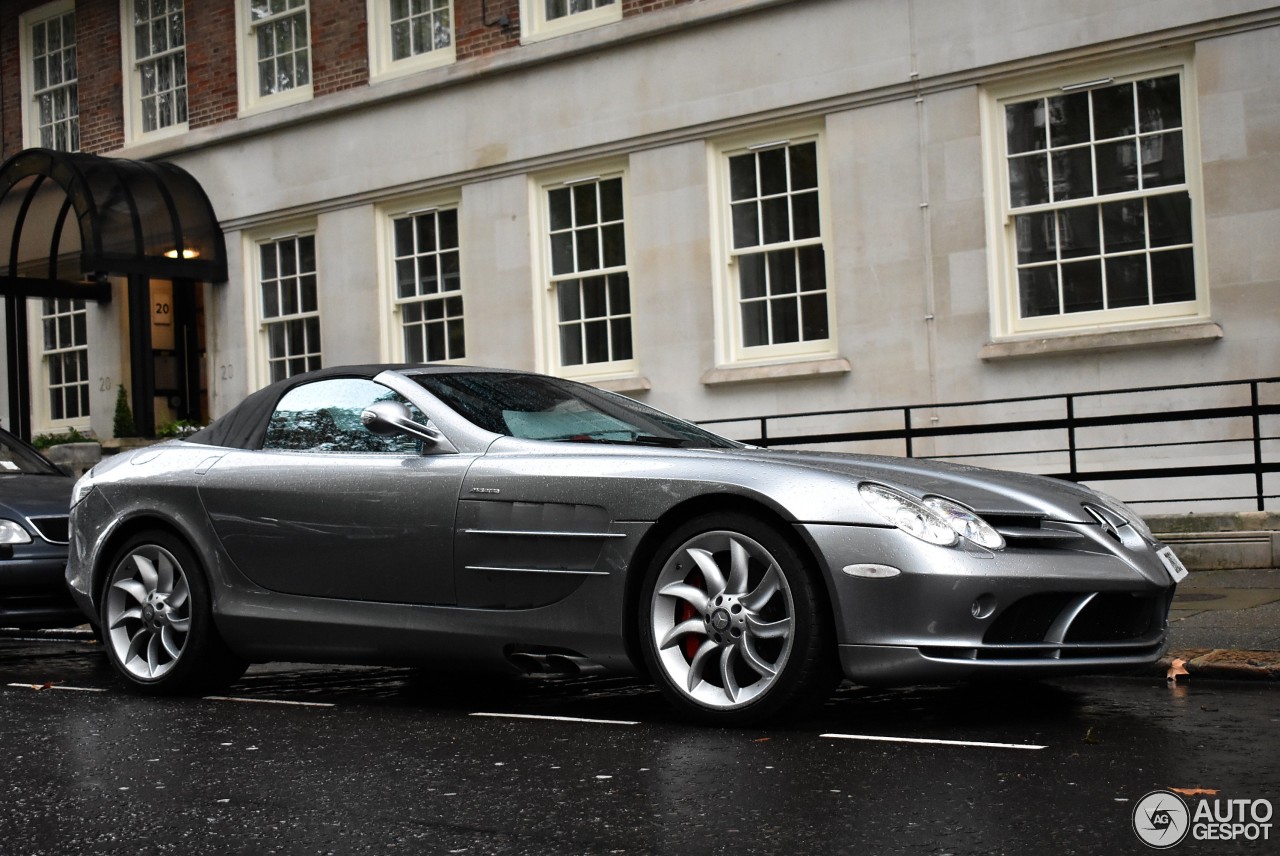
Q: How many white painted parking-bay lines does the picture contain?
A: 4